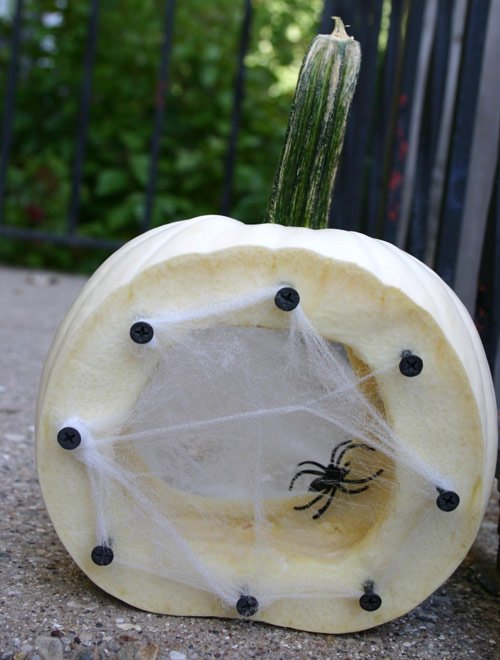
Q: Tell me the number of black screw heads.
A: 8